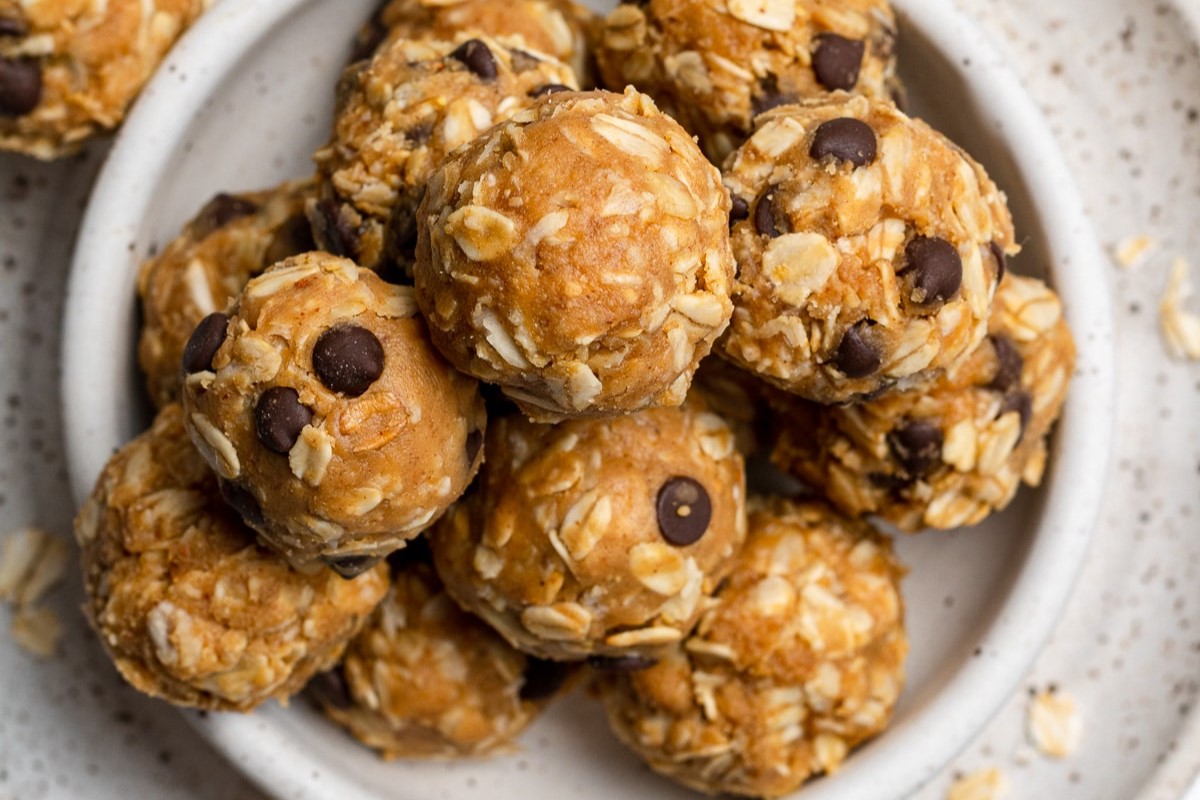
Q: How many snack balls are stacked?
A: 12